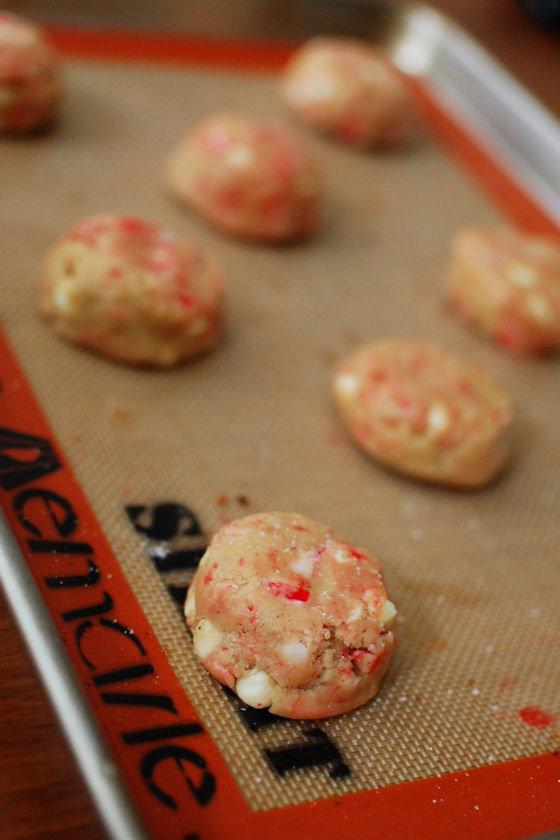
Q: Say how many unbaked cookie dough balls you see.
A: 7